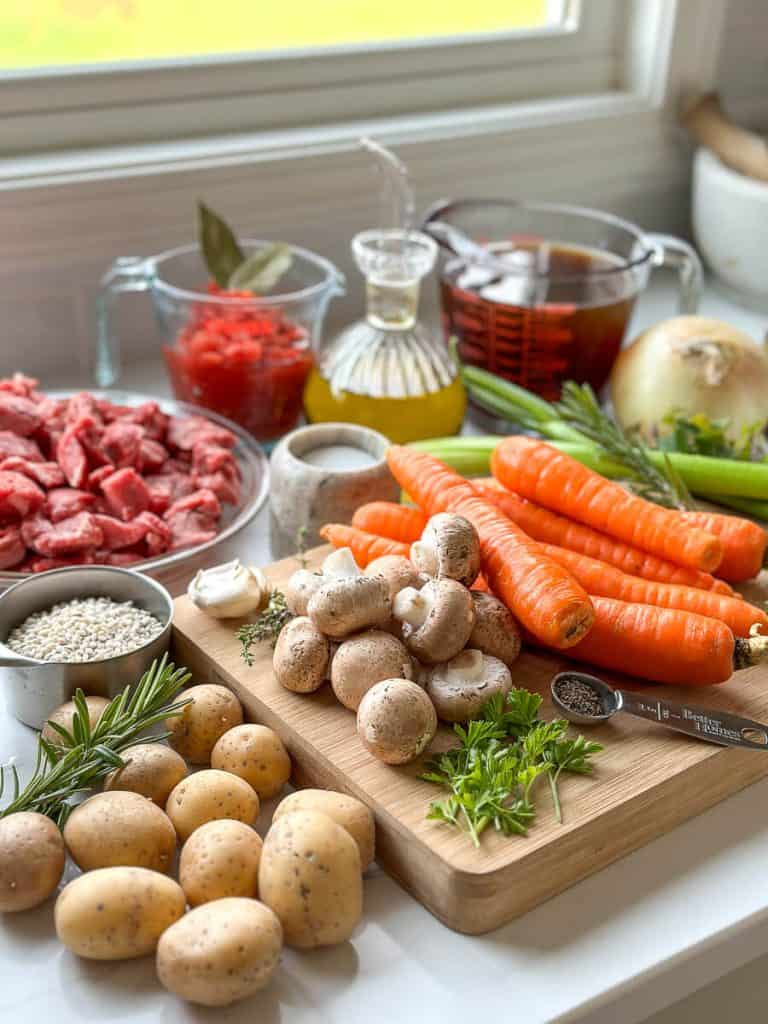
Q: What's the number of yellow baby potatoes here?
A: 12